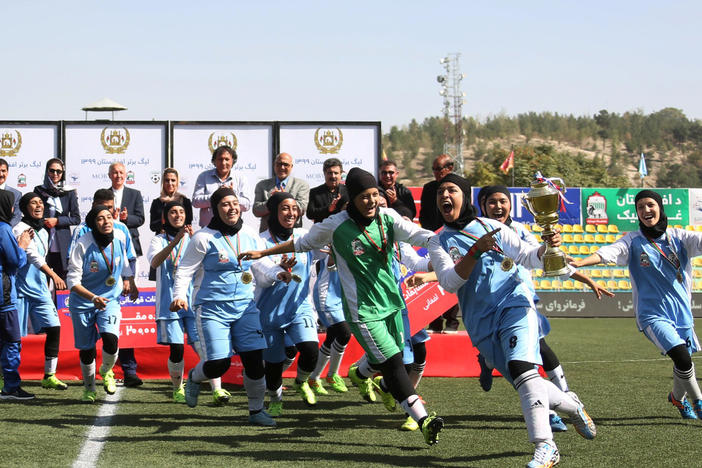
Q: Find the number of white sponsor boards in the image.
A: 4